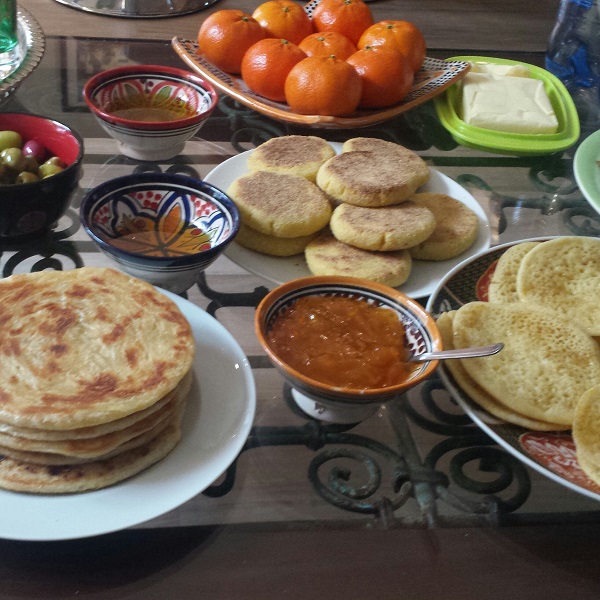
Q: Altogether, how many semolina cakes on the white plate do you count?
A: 8